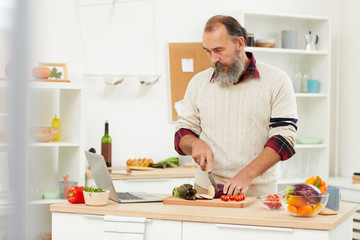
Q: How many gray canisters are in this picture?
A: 1